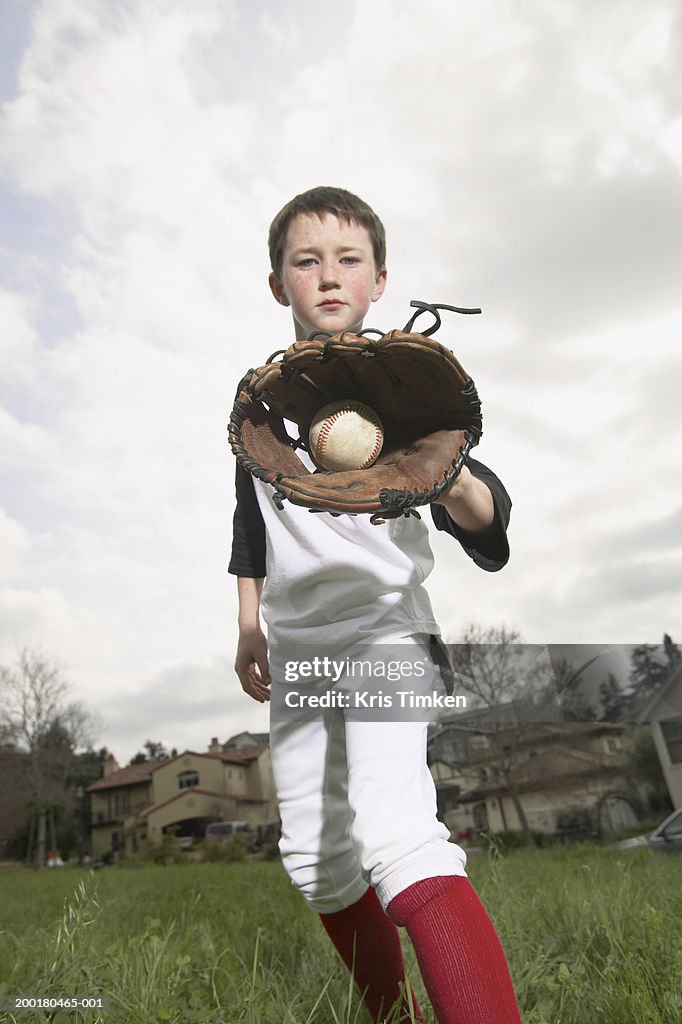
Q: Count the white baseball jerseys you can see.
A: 1